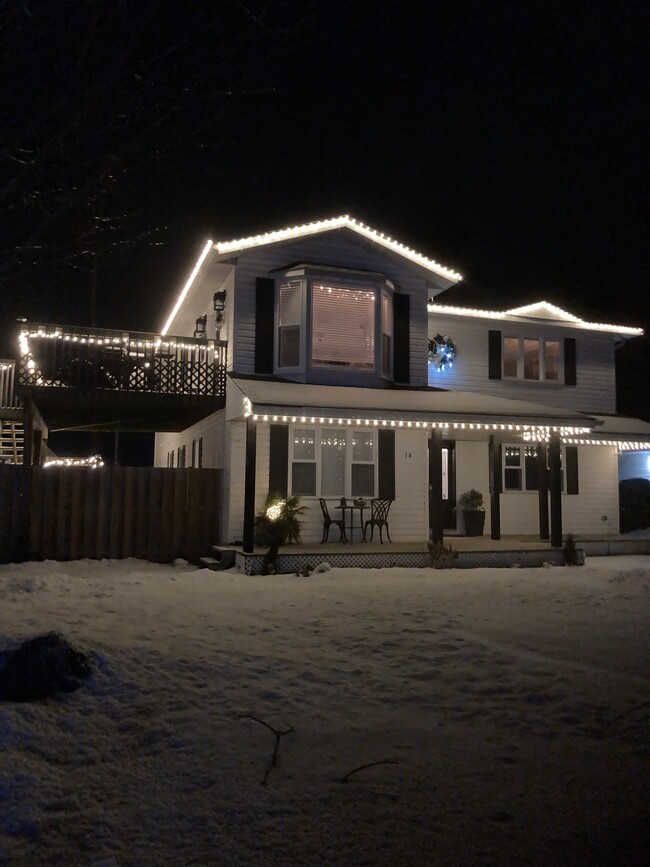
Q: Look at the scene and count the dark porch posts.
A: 5